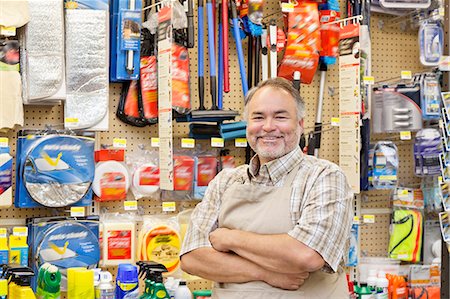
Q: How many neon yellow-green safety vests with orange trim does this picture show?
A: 1